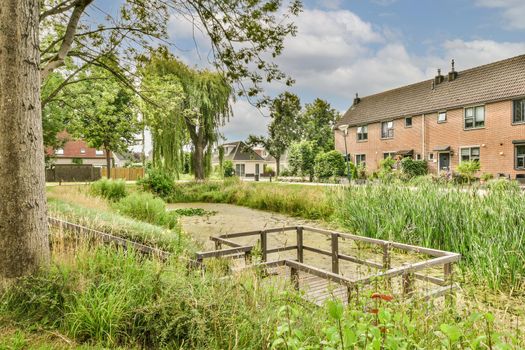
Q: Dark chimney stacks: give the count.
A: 3